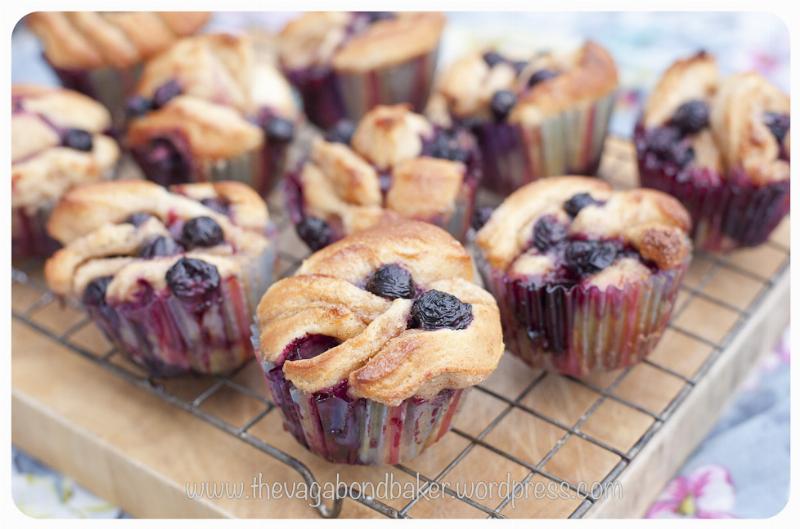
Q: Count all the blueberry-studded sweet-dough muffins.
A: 10